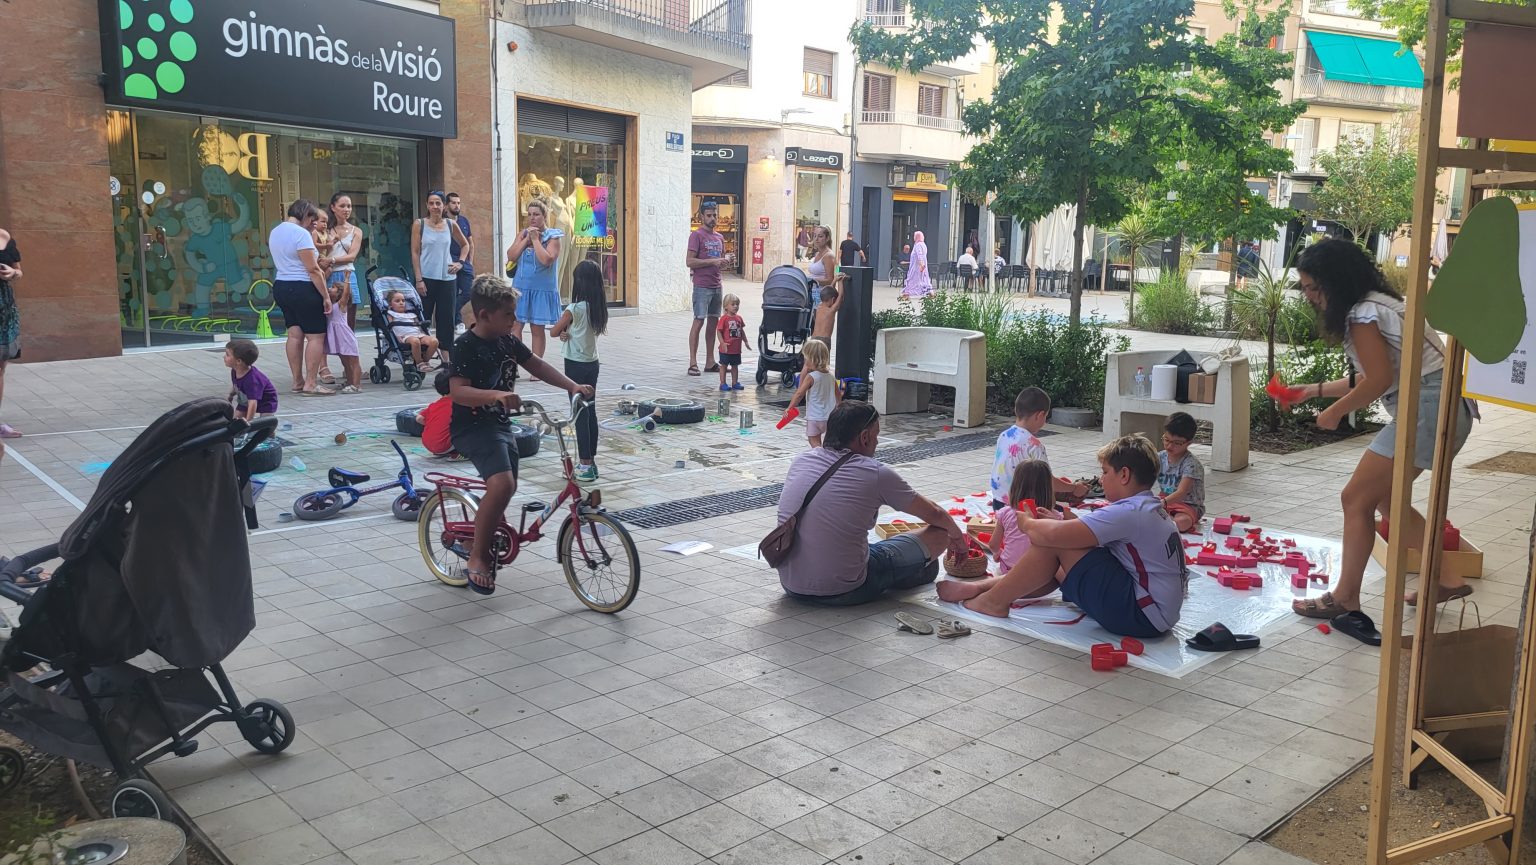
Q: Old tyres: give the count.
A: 4